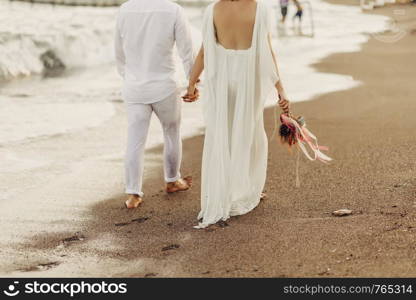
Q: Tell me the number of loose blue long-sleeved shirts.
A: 0